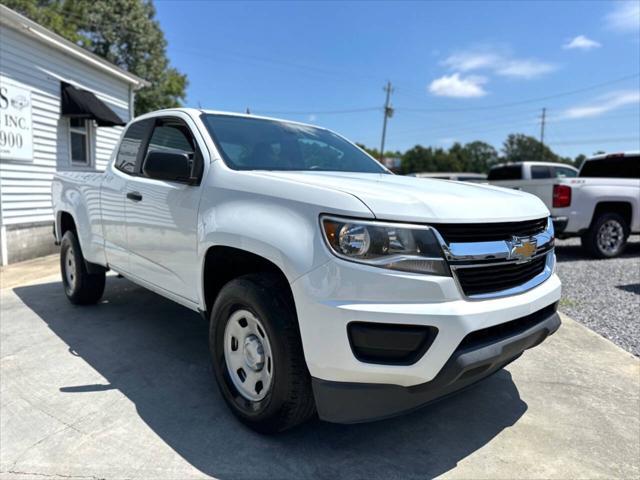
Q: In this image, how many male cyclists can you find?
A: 0